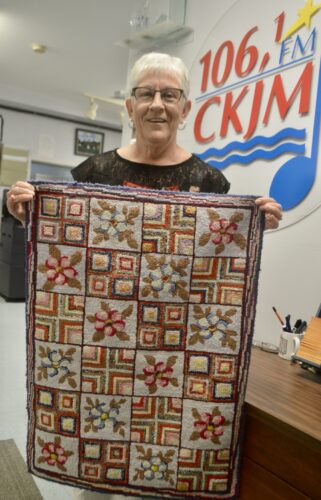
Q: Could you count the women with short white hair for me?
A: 1